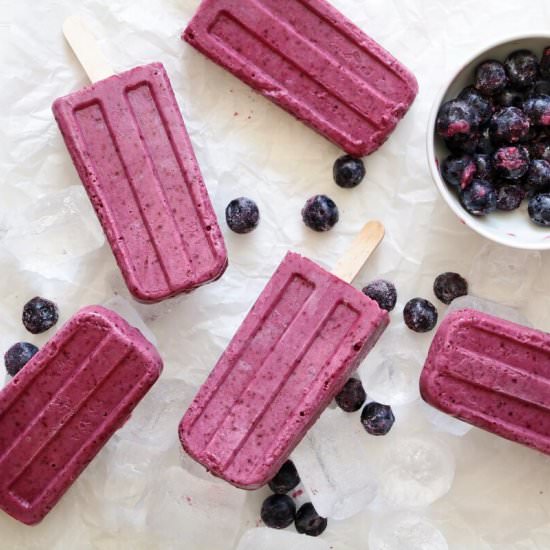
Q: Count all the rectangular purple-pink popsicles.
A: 5